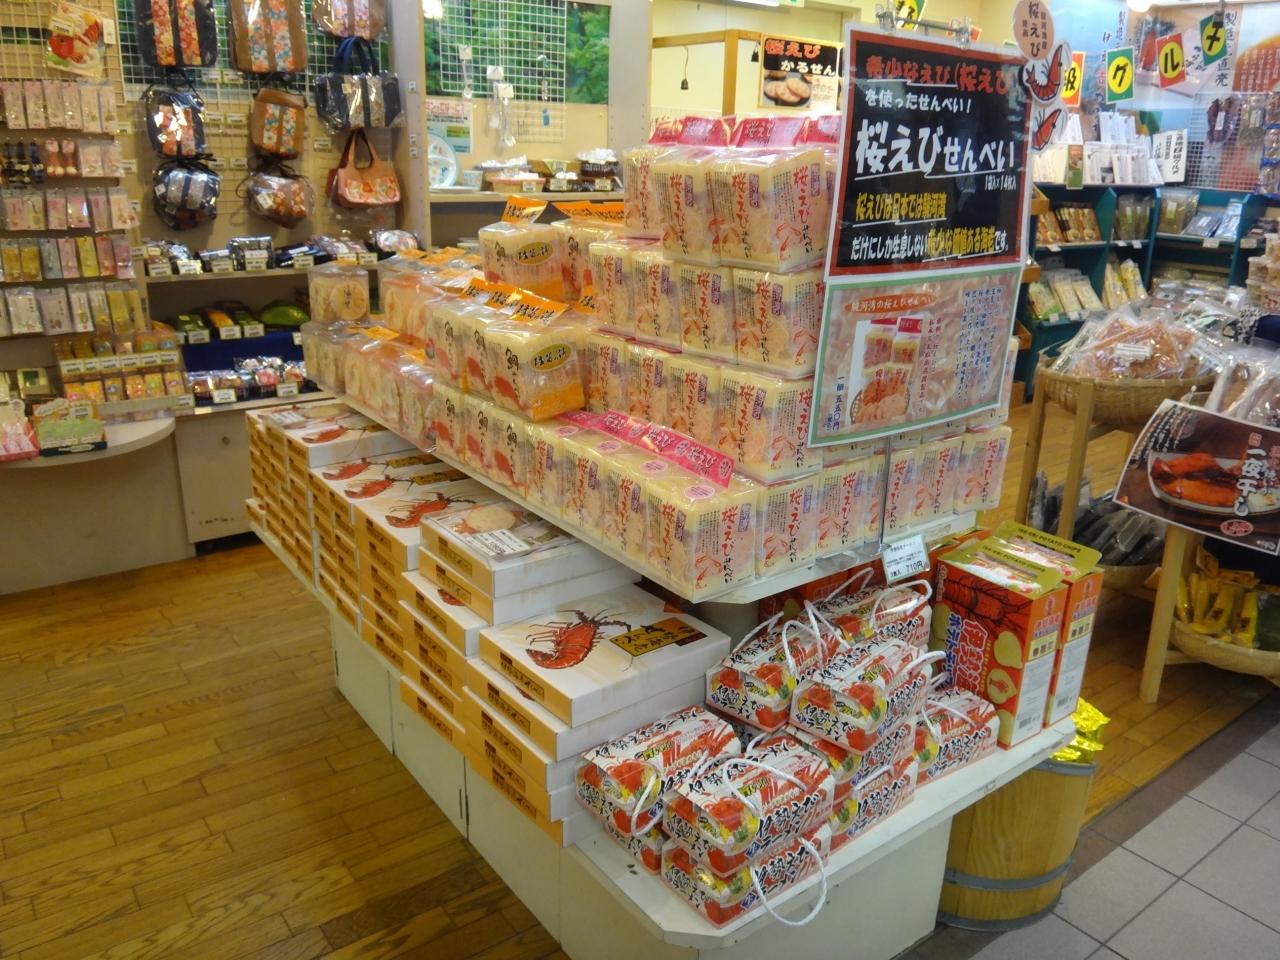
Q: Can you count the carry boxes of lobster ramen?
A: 11